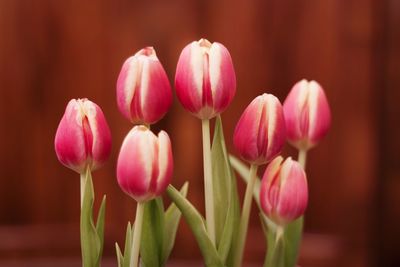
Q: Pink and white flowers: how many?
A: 7